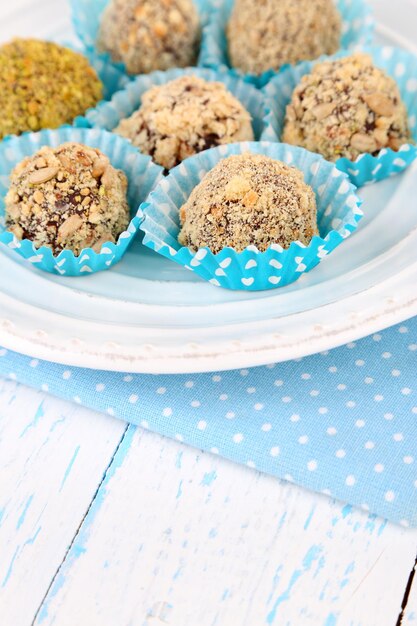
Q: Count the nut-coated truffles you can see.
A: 7